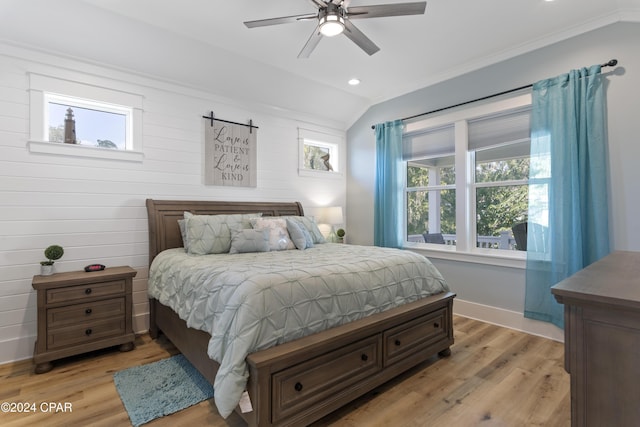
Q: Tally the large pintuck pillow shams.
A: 2